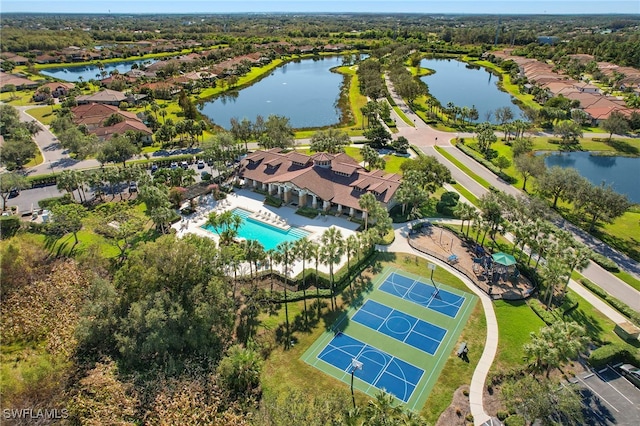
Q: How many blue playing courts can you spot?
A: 3